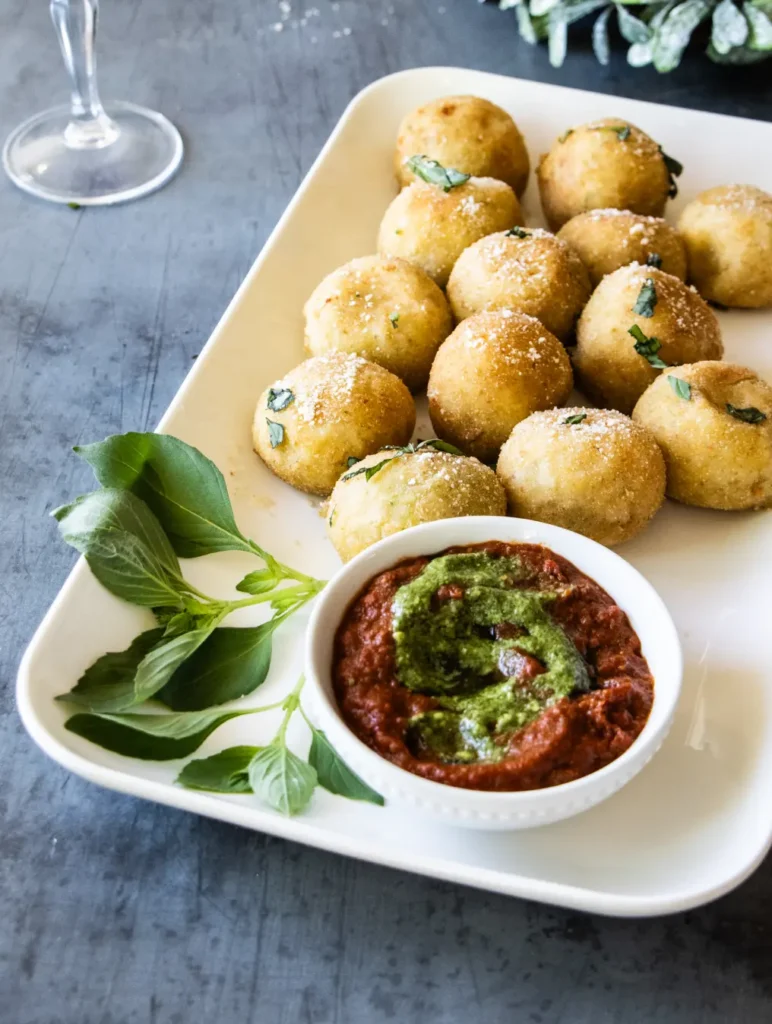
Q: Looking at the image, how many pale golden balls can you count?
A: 13